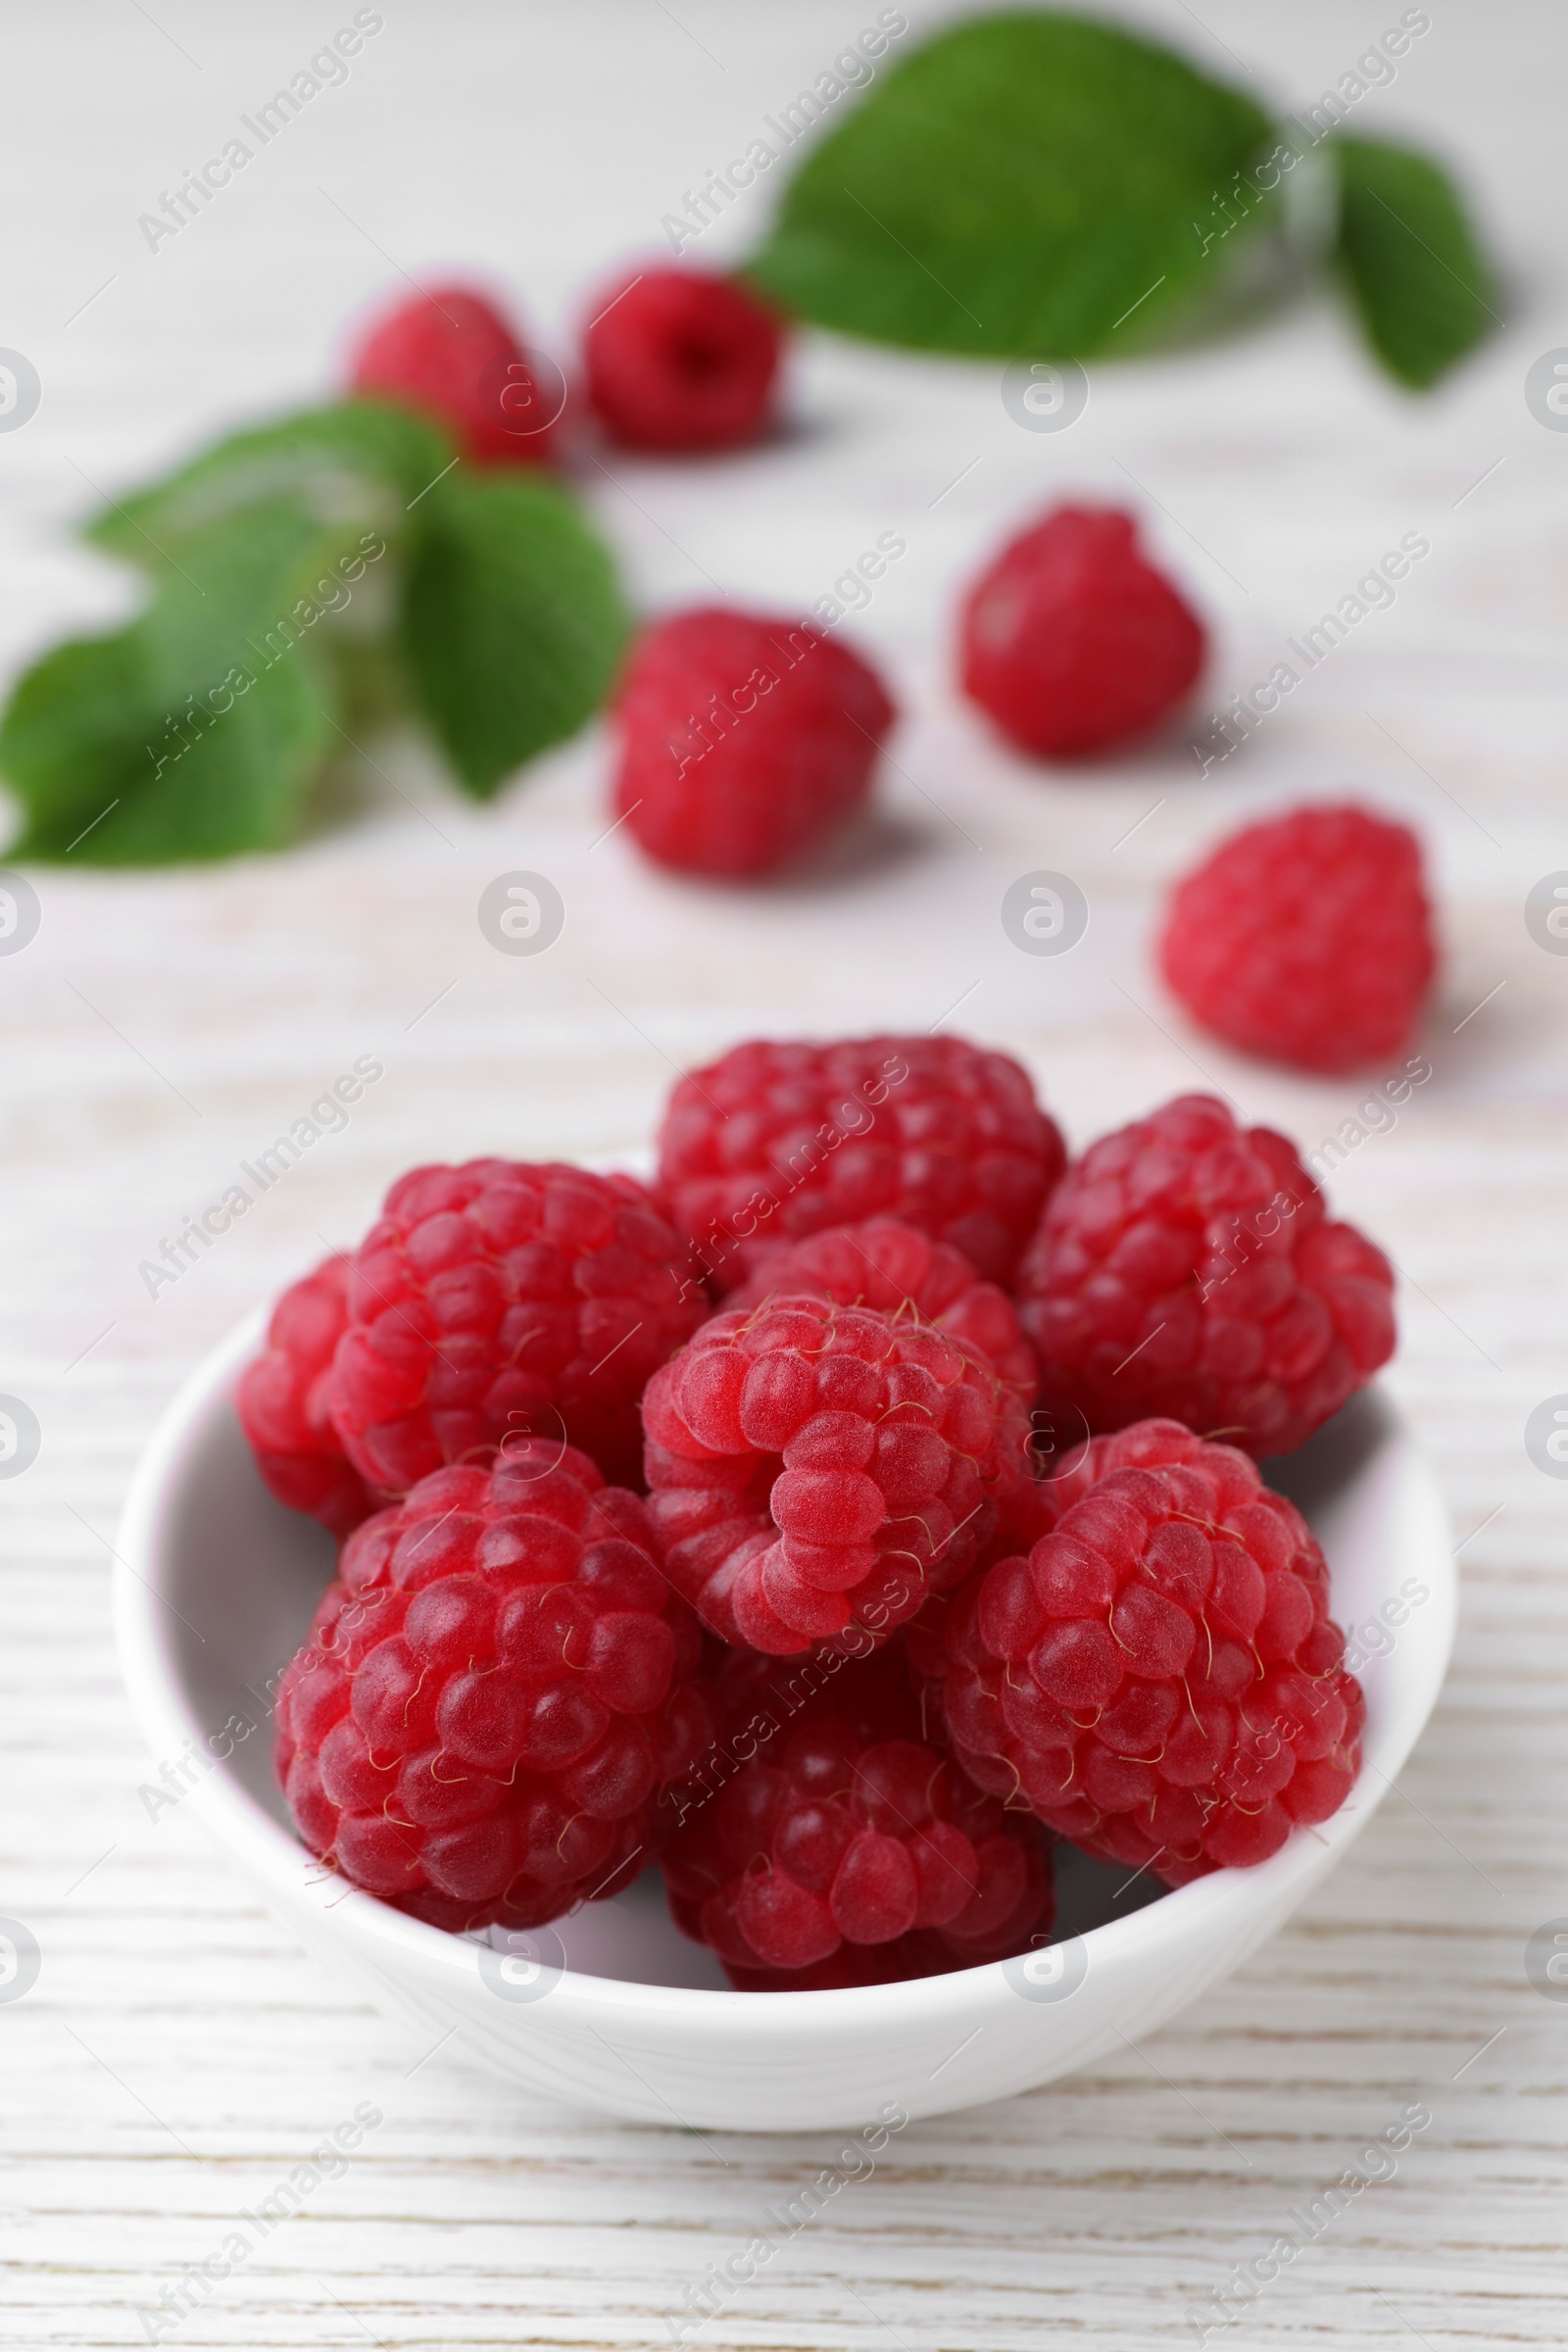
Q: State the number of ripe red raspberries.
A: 14